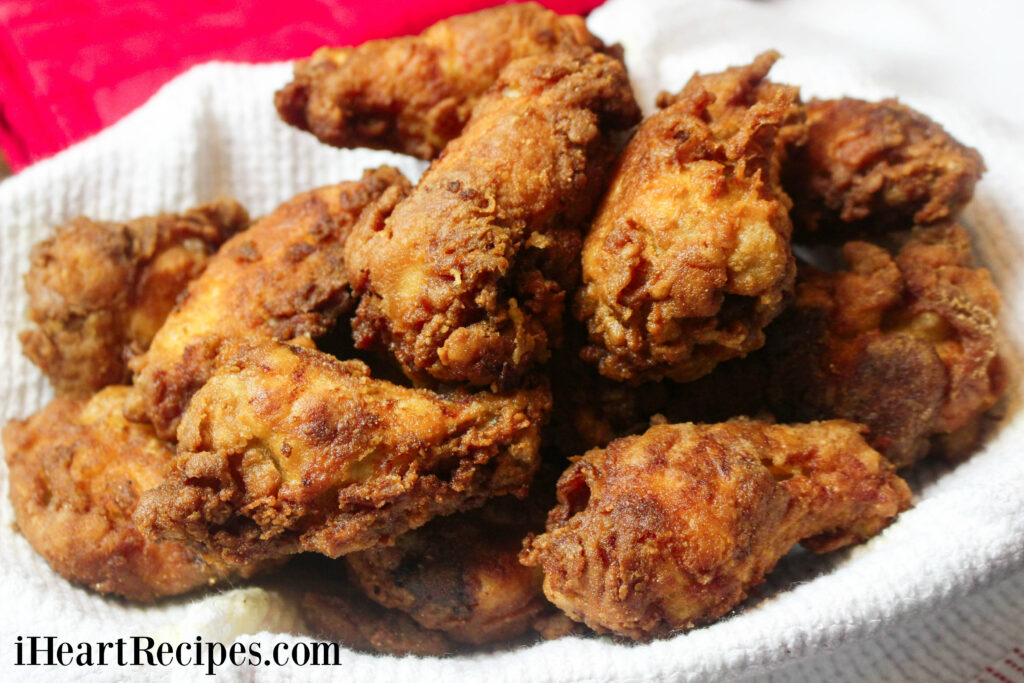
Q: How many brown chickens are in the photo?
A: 11